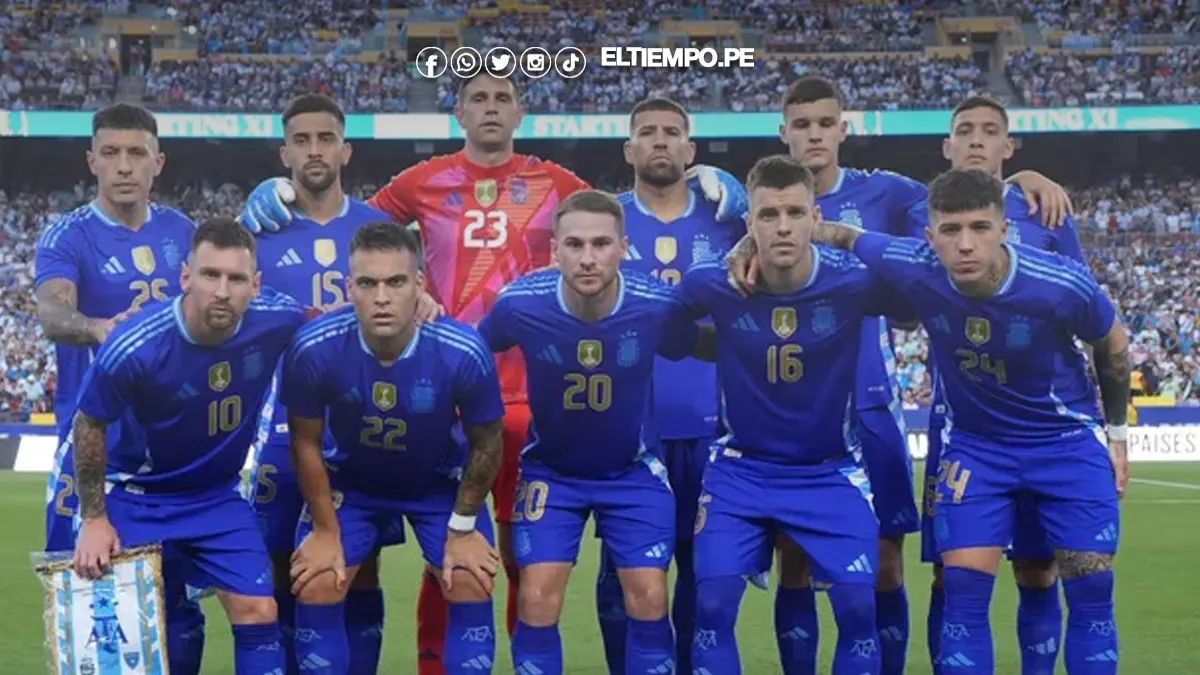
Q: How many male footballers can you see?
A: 11